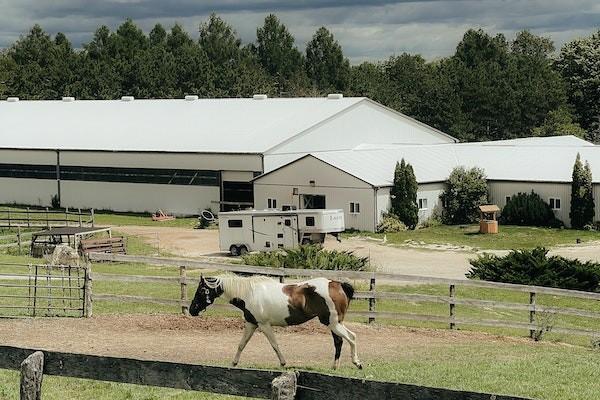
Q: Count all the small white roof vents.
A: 6